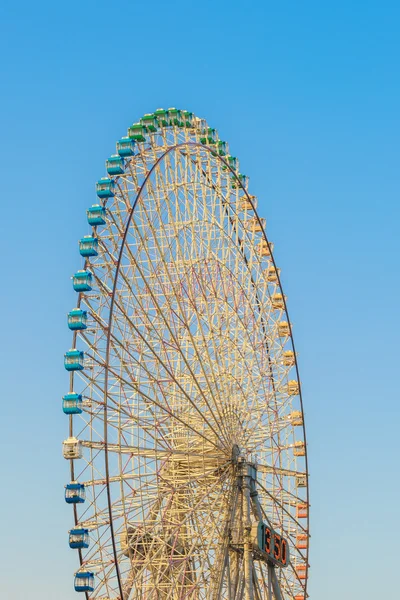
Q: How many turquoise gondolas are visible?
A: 9